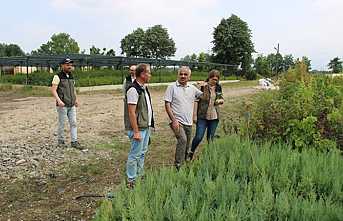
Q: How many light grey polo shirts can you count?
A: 1